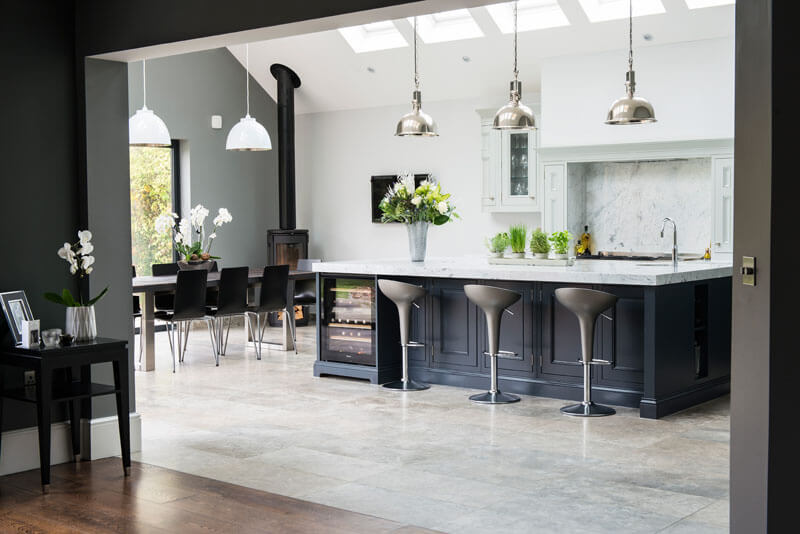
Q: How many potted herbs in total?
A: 4